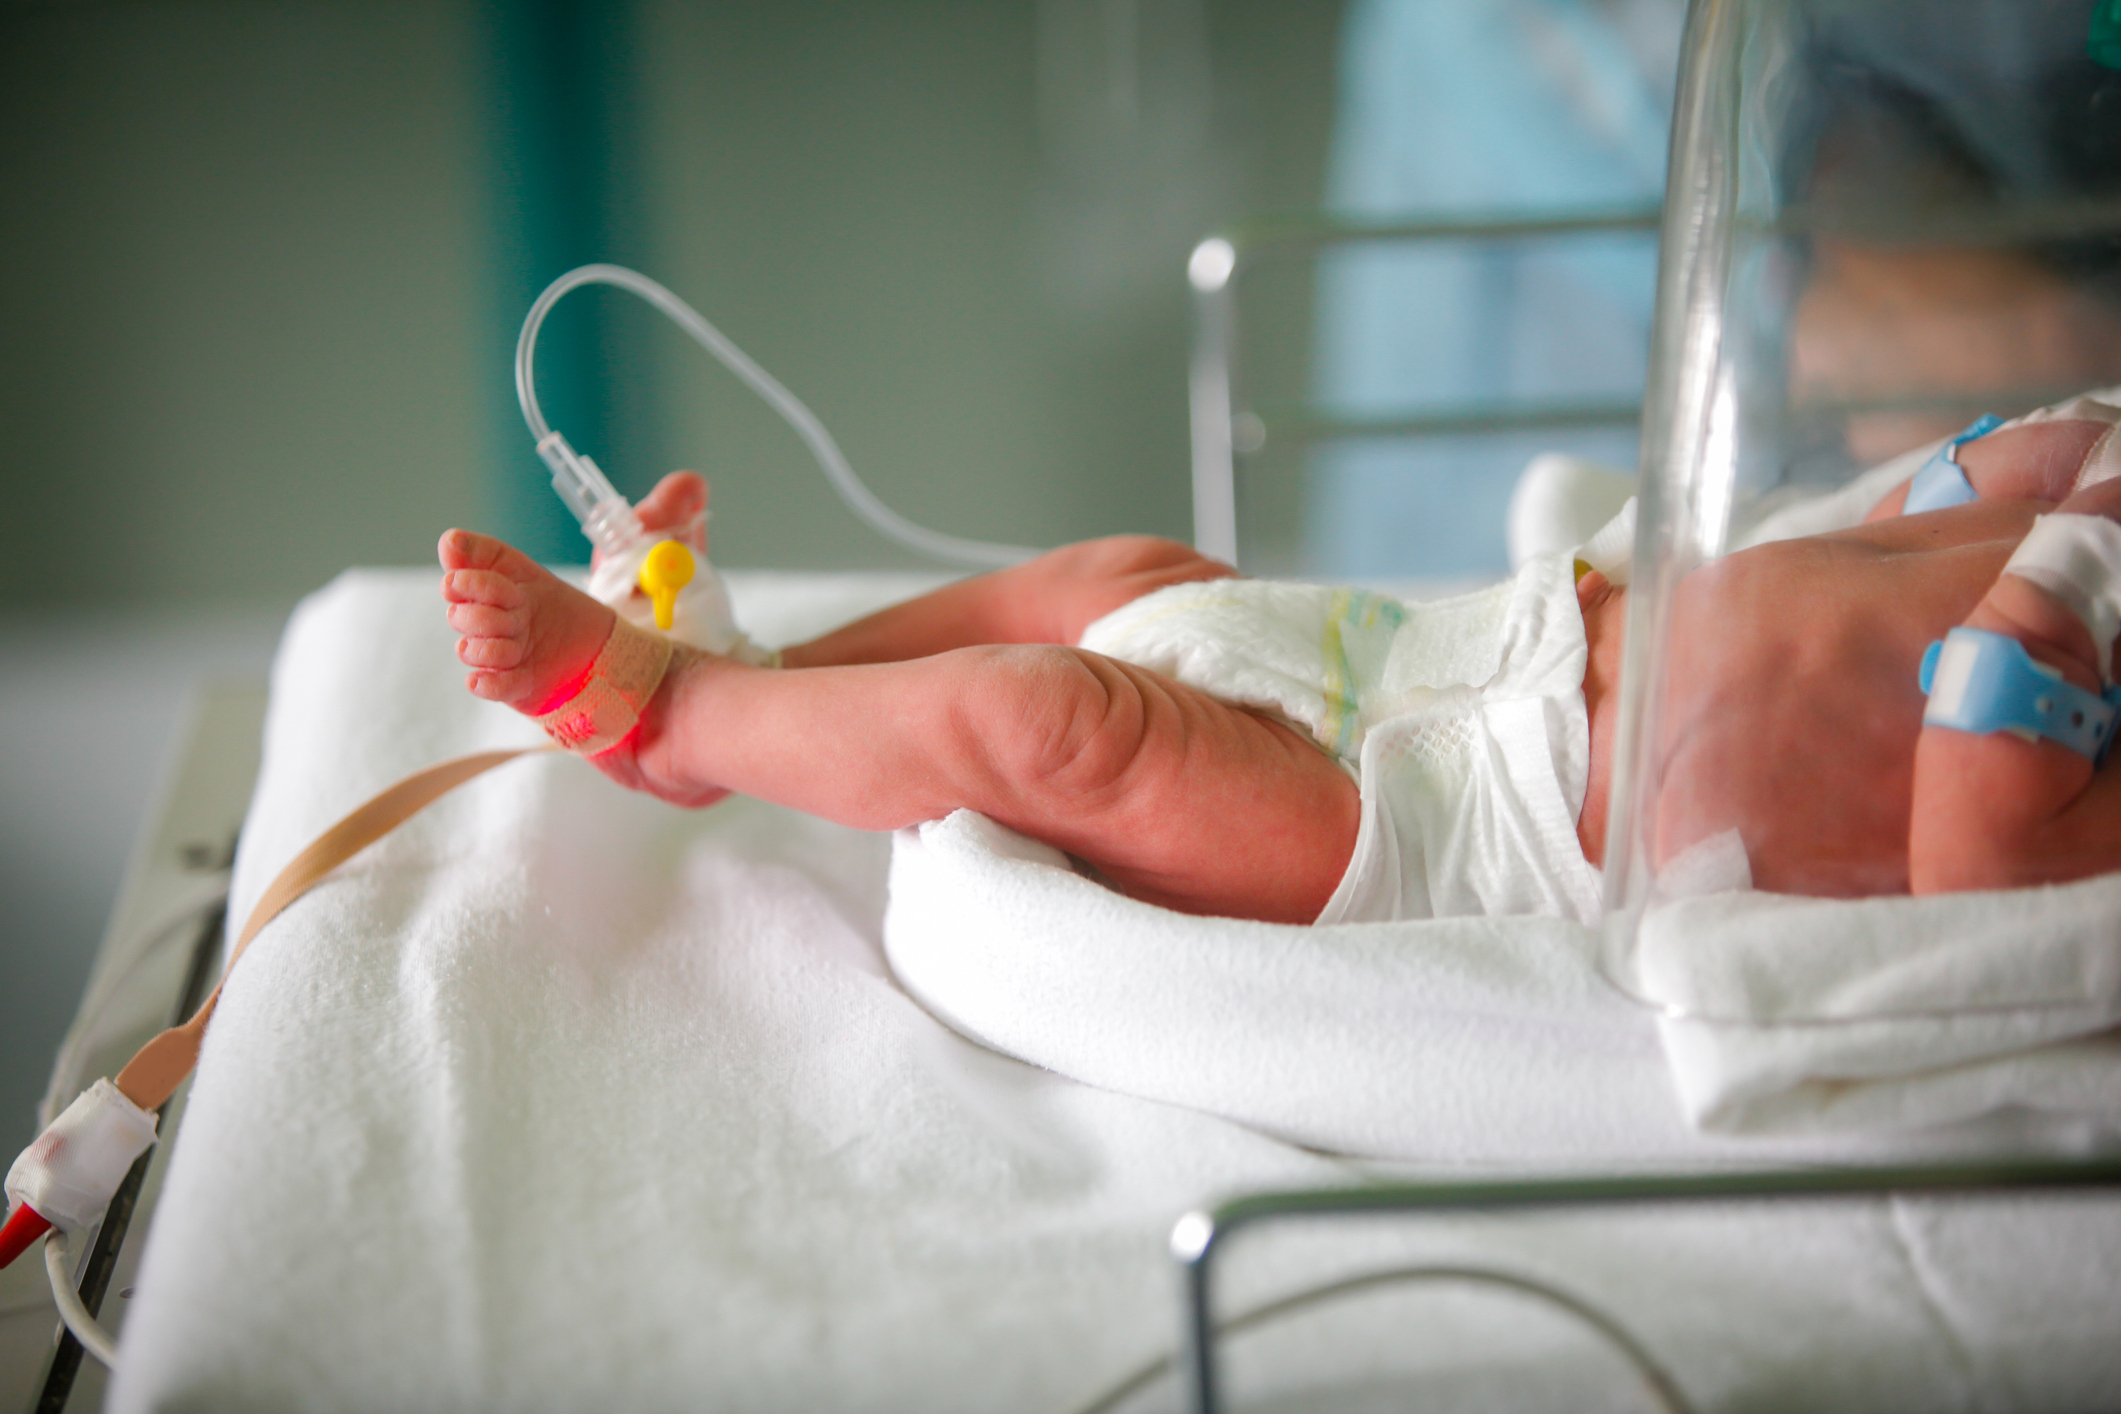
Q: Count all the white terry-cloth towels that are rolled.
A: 1